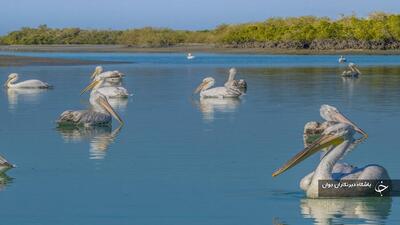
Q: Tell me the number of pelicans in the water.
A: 12